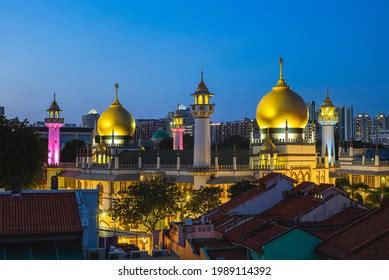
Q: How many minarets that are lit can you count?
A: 4